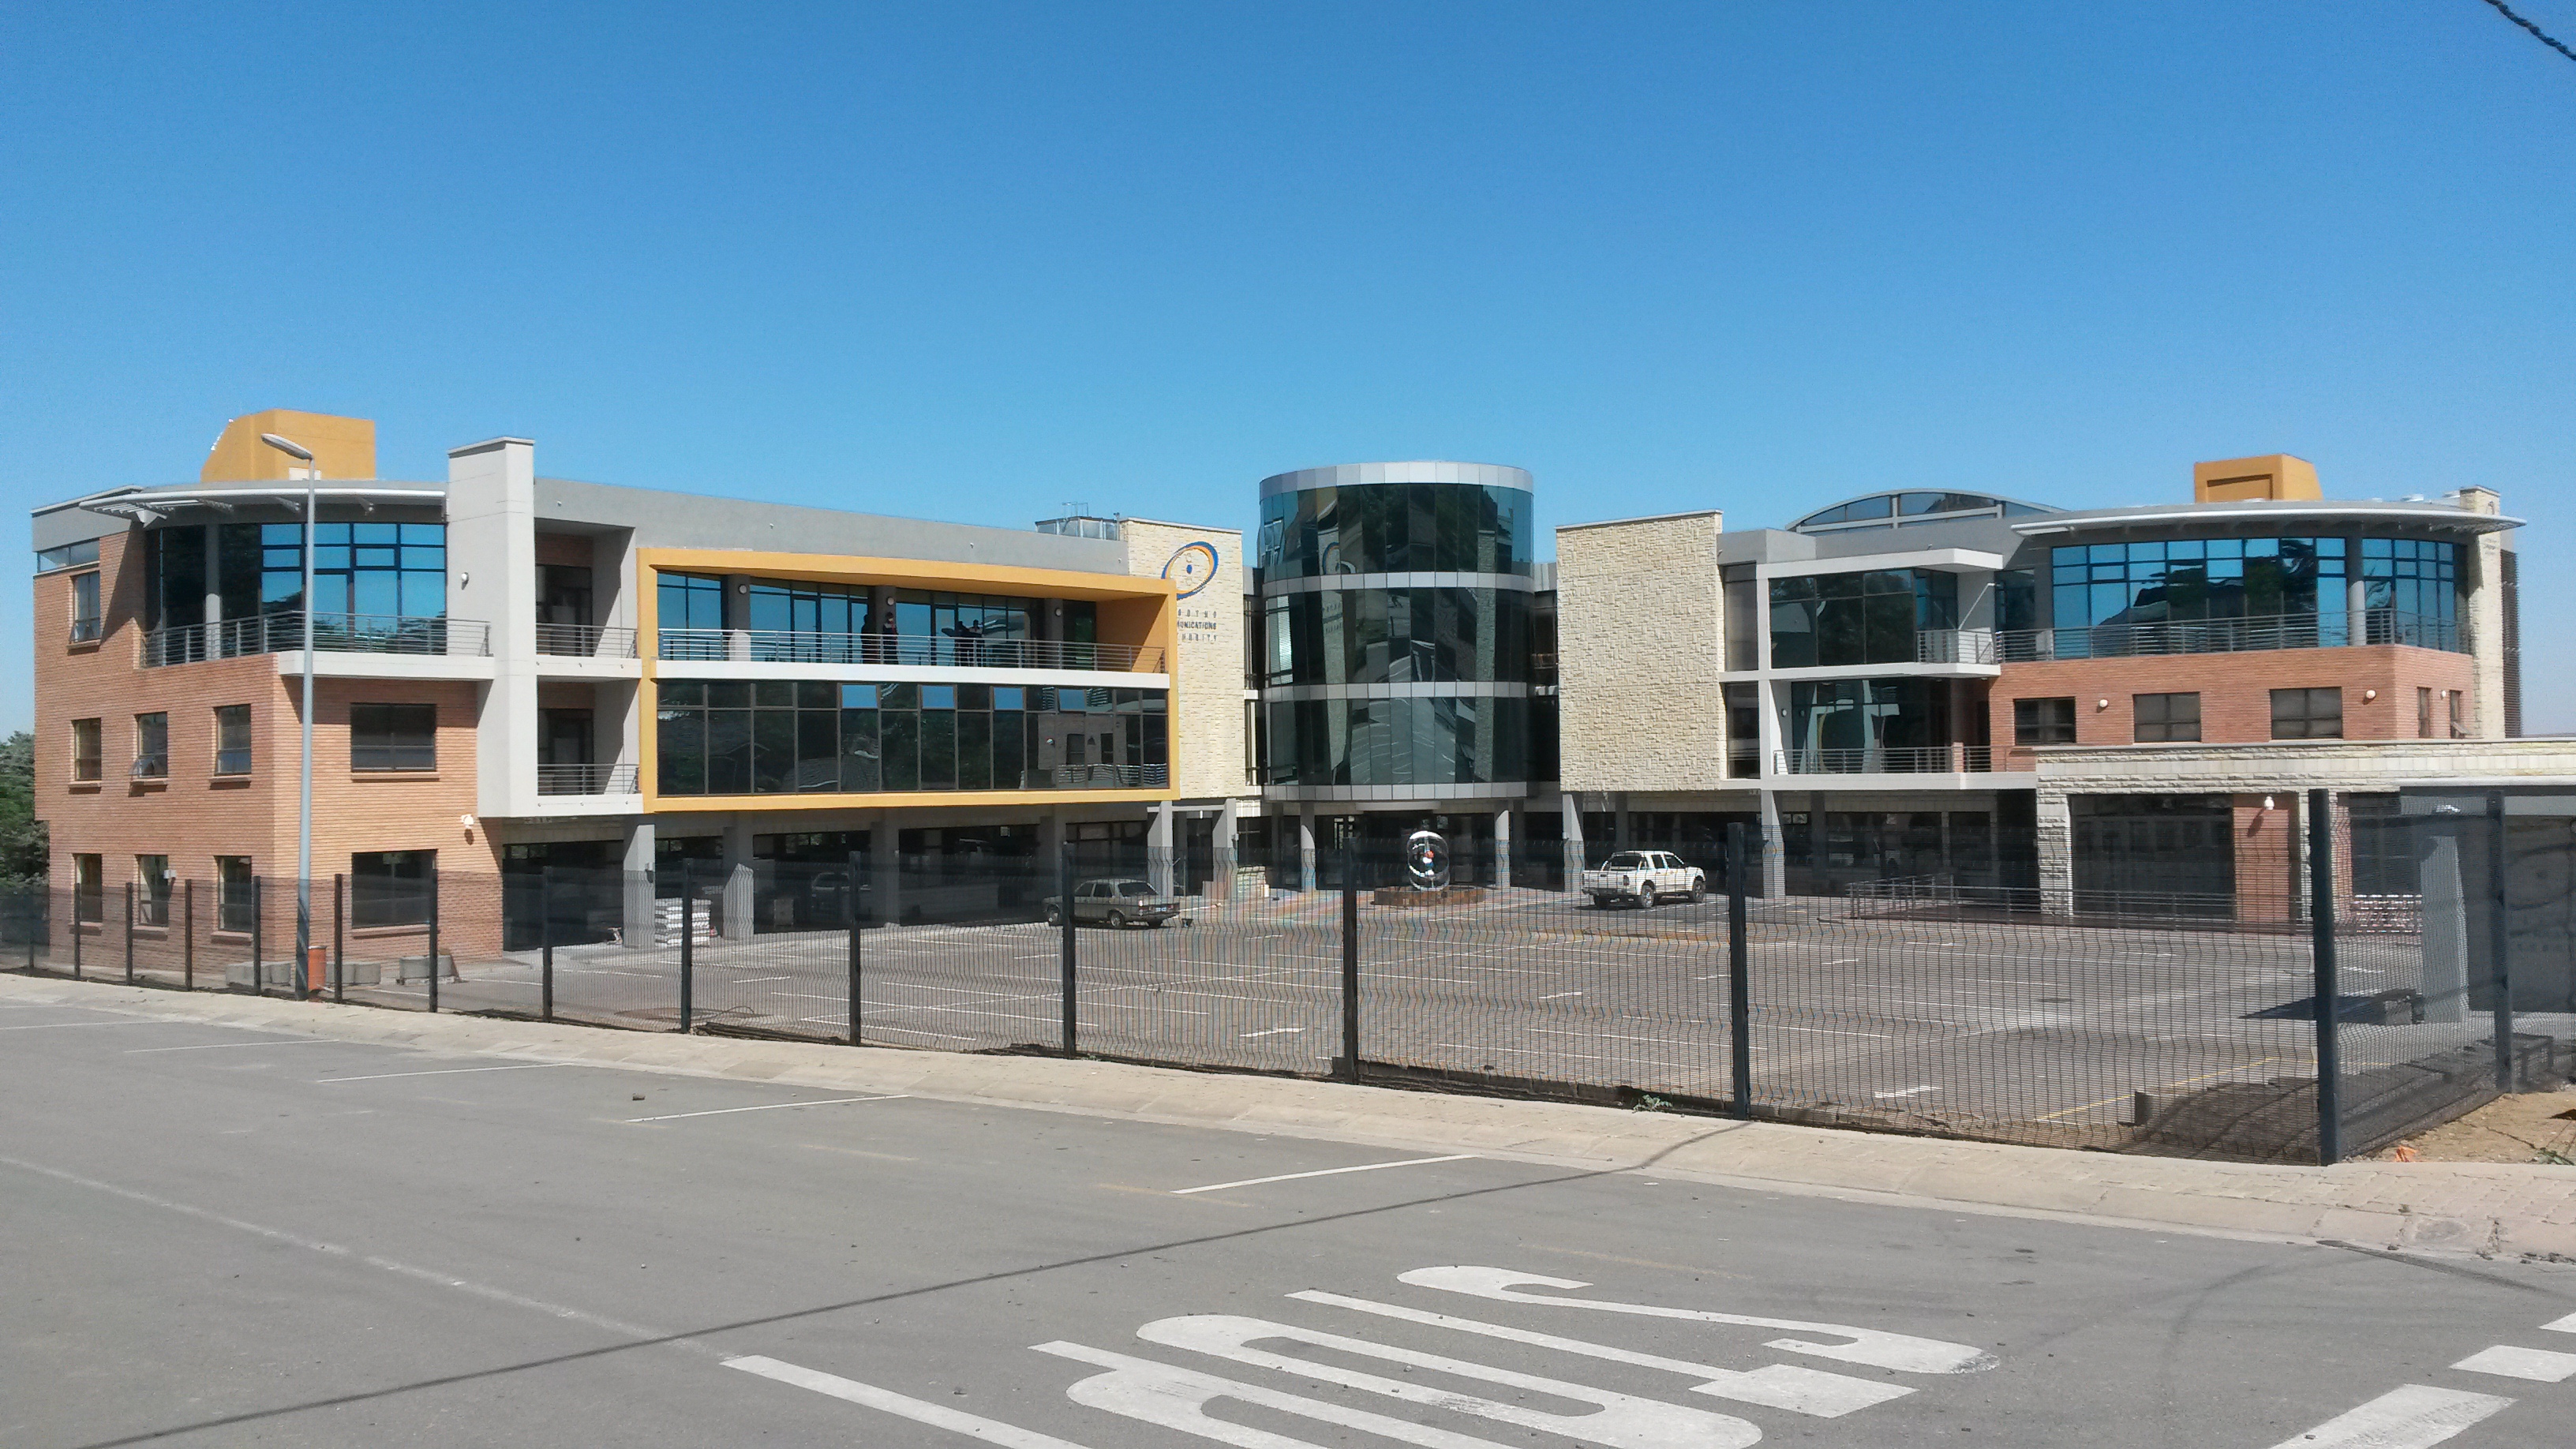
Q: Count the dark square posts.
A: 15